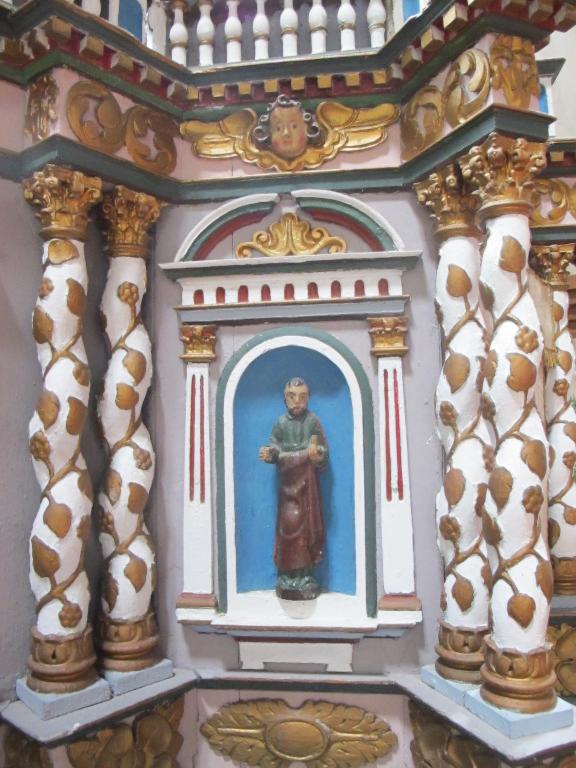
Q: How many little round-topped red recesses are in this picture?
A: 9